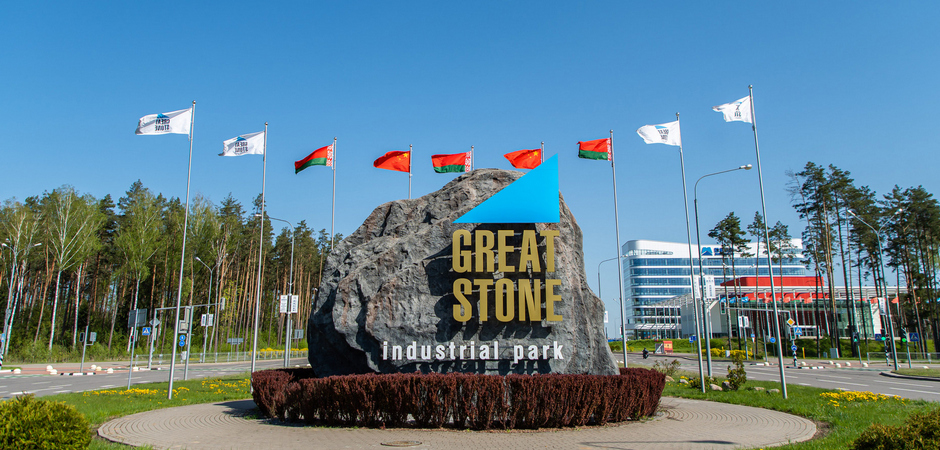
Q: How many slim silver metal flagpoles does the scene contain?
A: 9